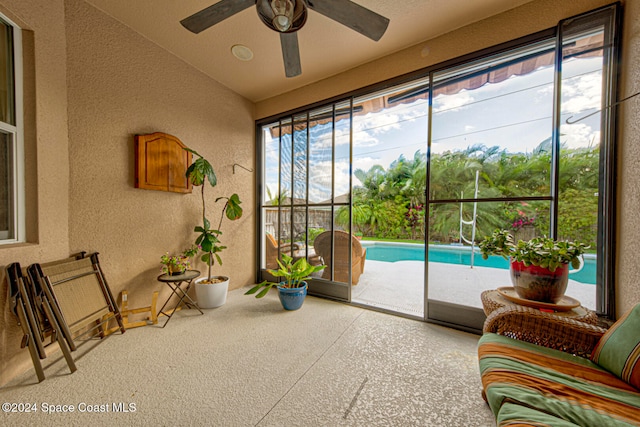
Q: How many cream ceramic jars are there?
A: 1